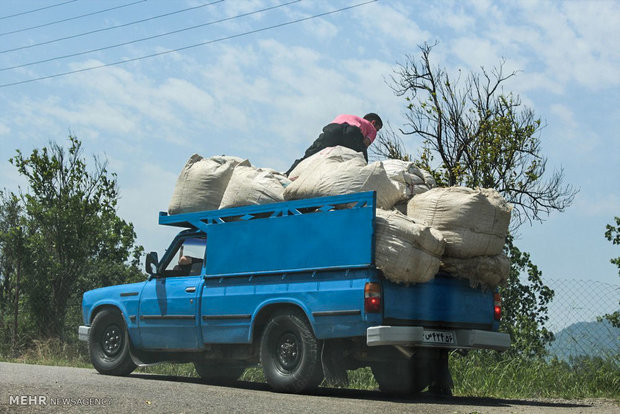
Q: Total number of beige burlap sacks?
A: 7